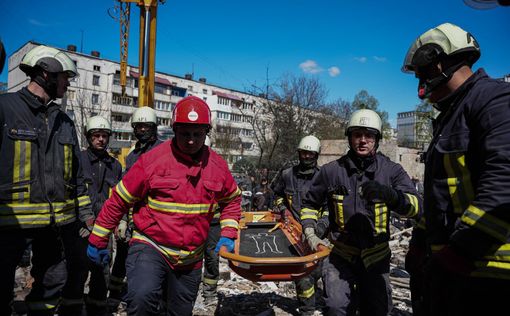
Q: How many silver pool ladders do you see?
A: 0